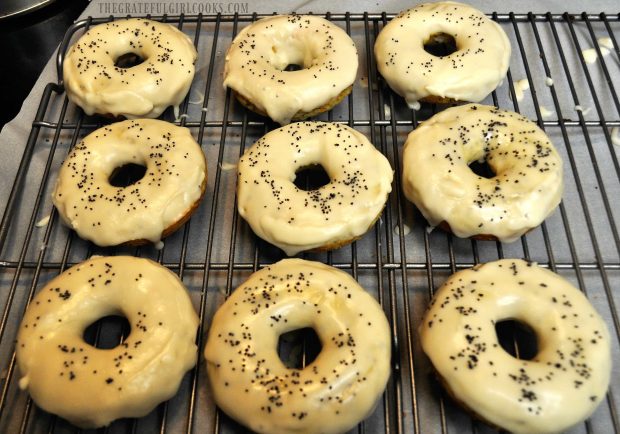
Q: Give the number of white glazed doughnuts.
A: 9